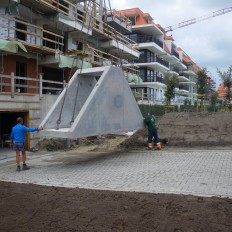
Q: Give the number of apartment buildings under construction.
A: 1